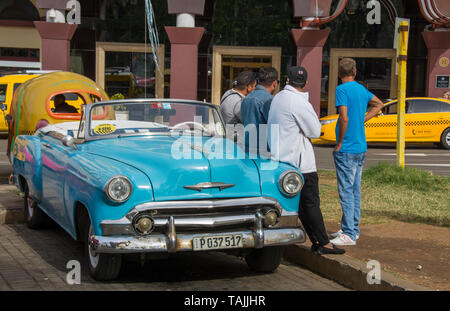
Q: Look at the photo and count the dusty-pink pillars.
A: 4